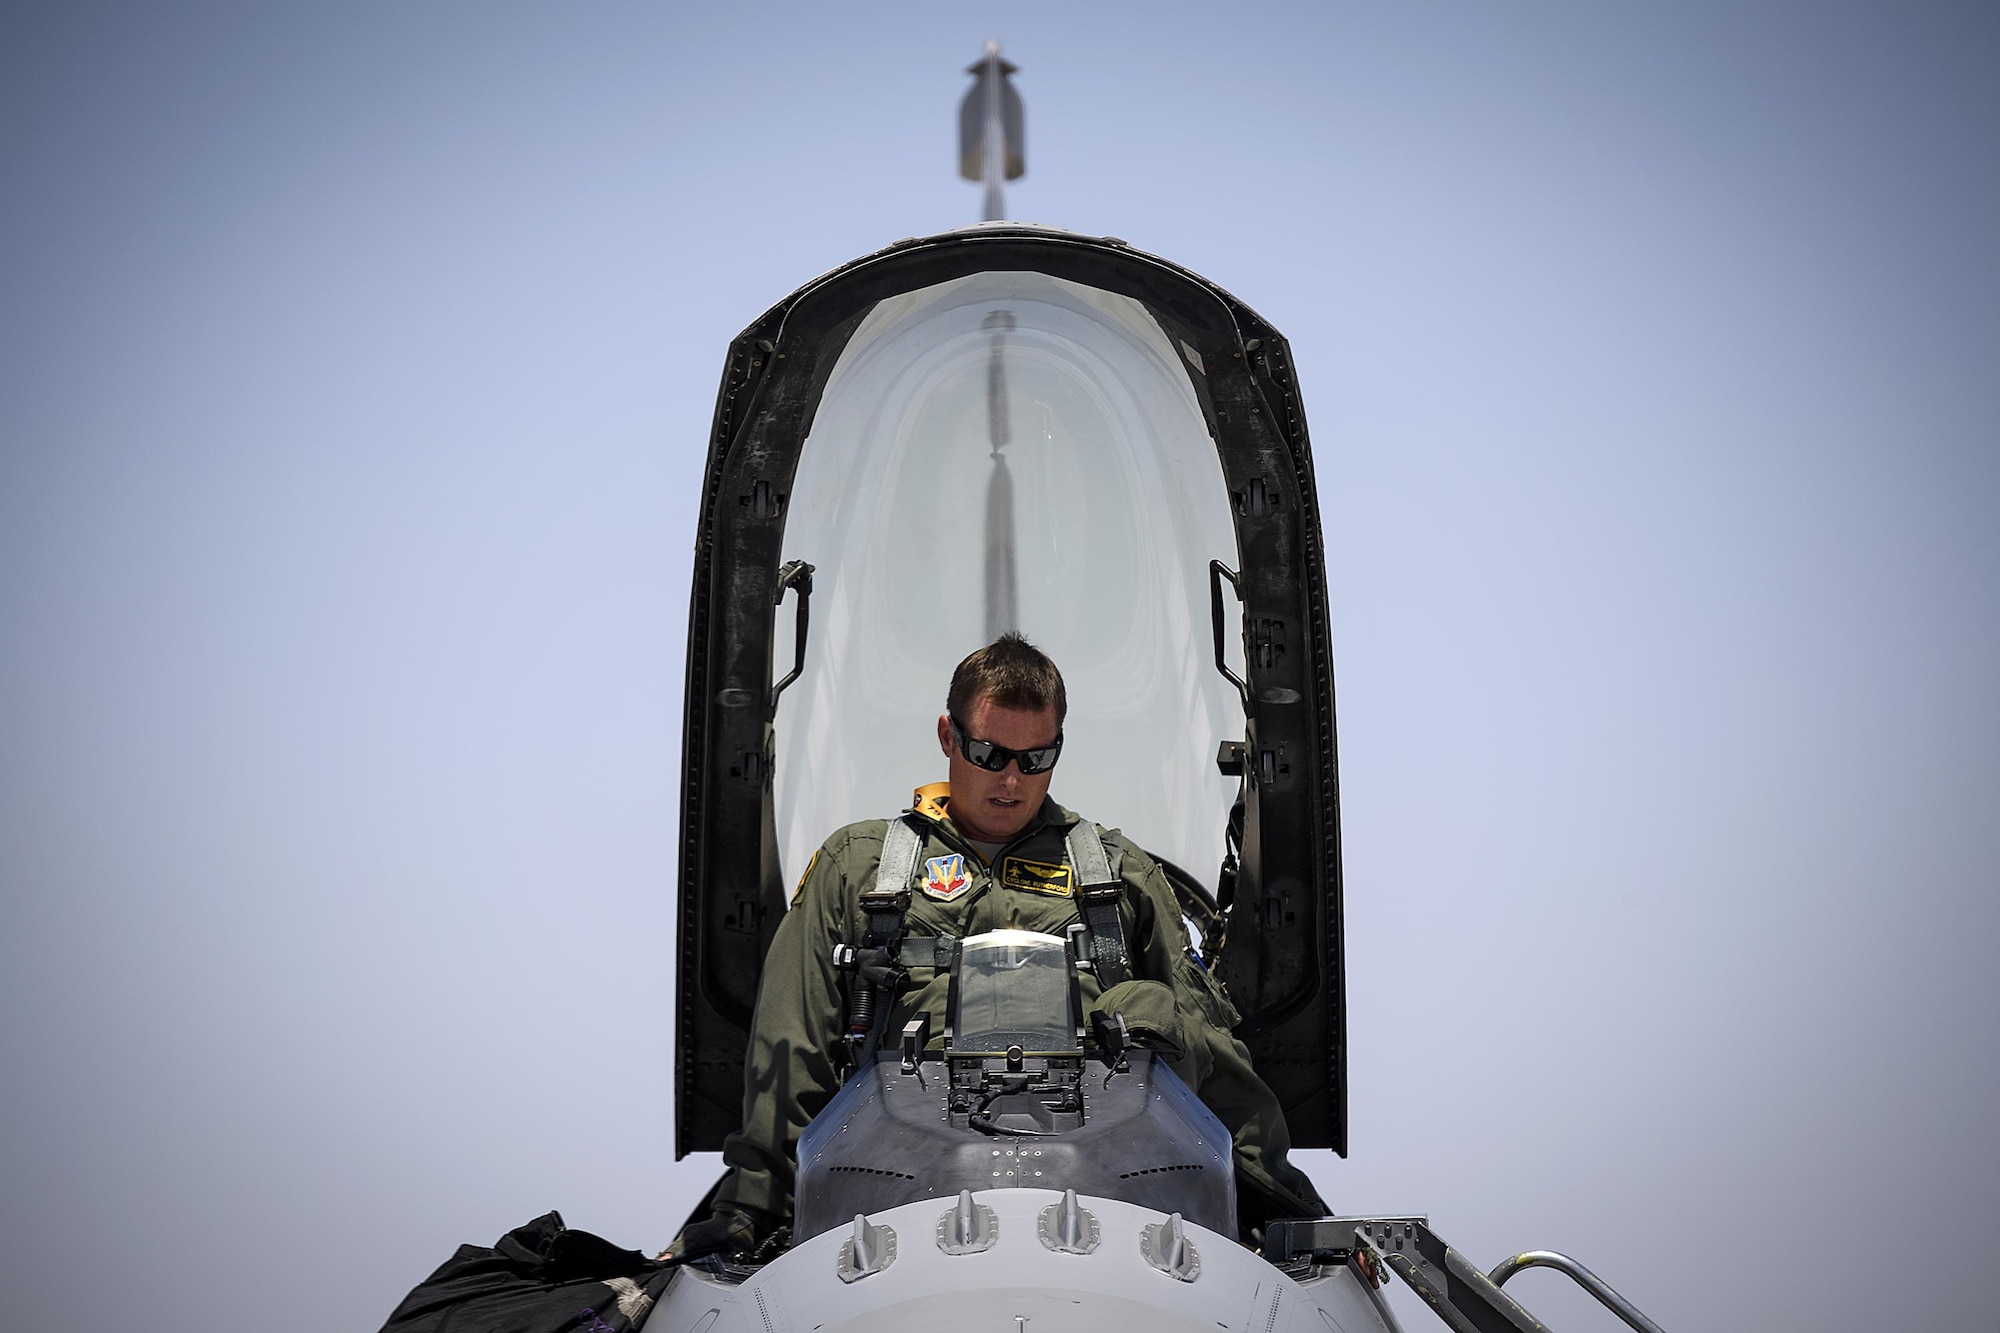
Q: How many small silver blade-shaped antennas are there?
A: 4